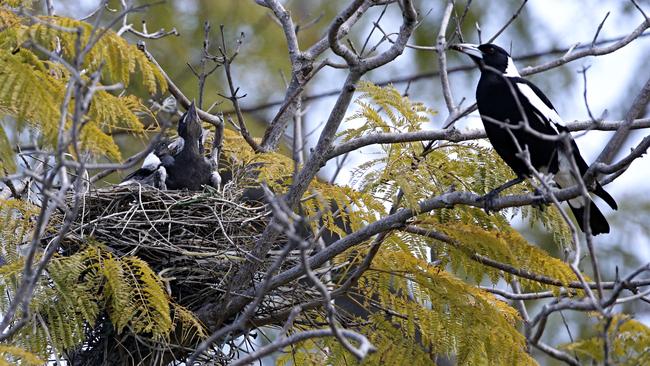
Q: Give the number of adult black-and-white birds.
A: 1